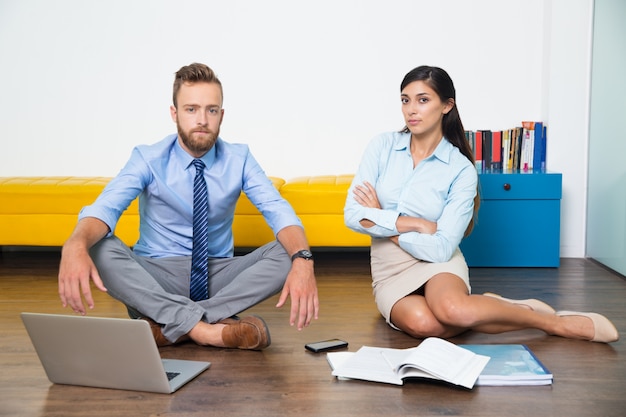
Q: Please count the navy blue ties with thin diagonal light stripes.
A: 1